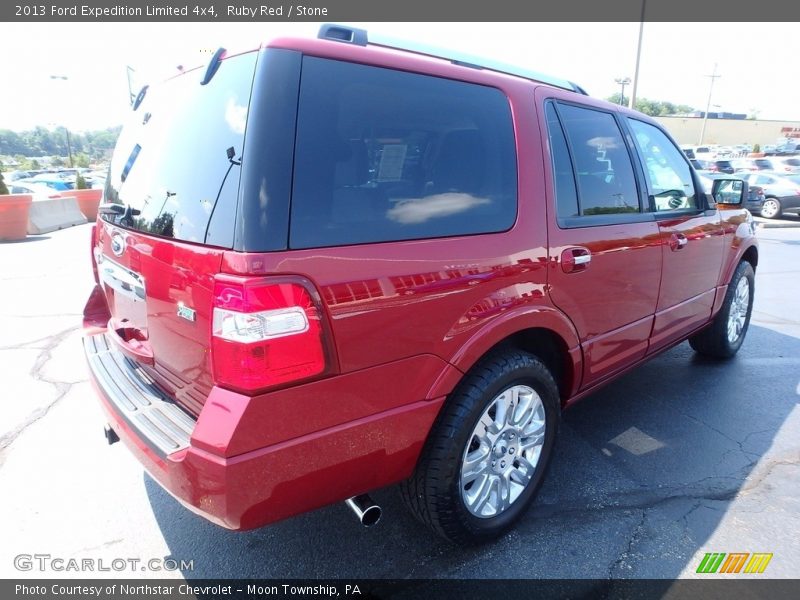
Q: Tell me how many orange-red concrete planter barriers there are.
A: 2